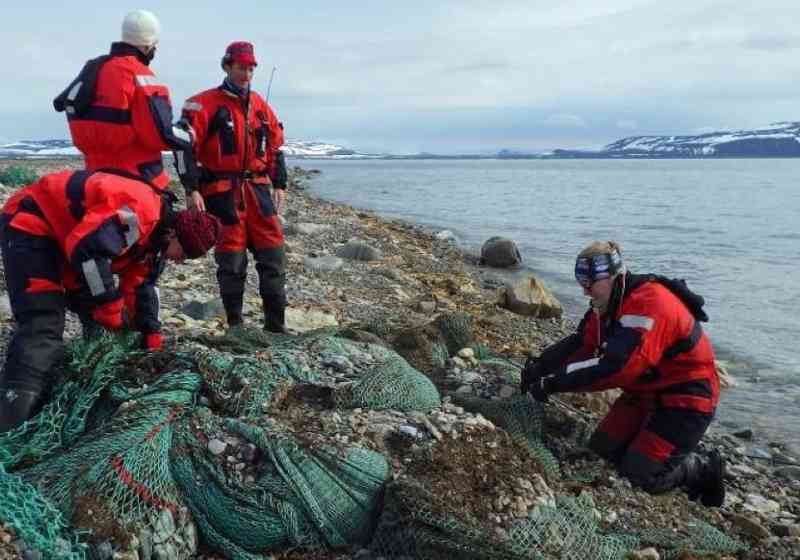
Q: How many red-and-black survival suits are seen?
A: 4